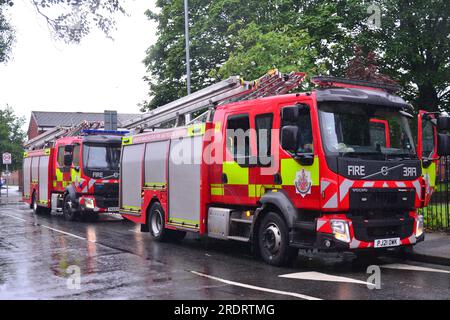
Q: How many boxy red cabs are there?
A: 2